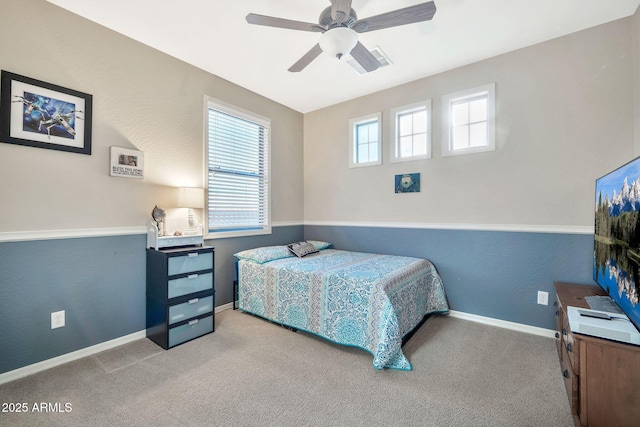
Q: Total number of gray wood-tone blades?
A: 5